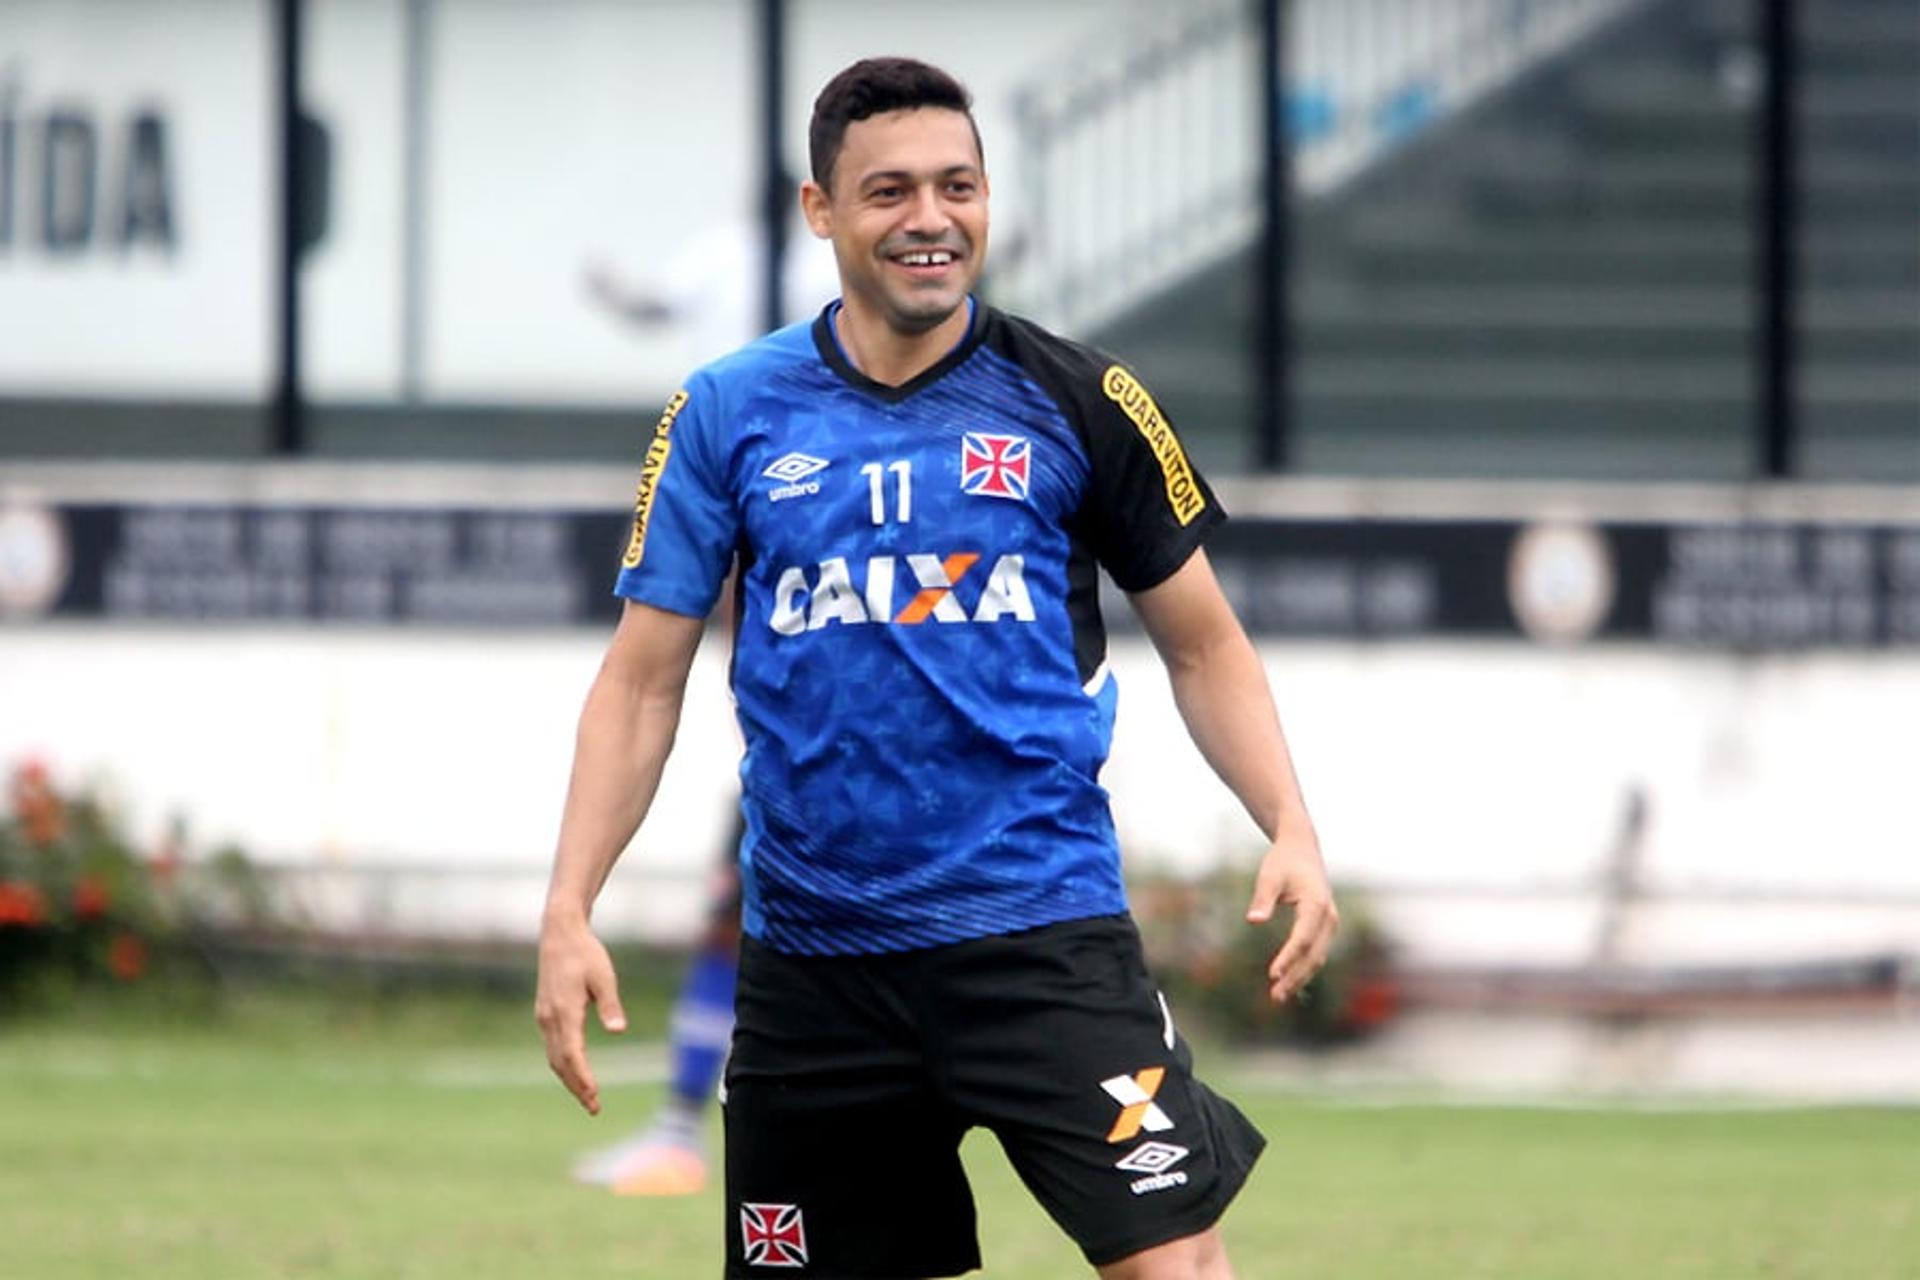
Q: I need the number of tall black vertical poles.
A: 4